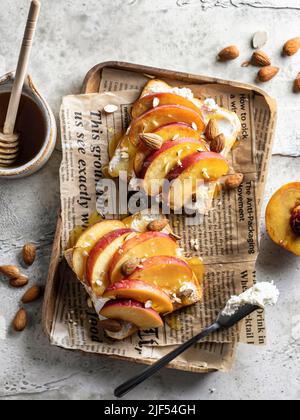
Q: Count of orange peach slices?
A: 11